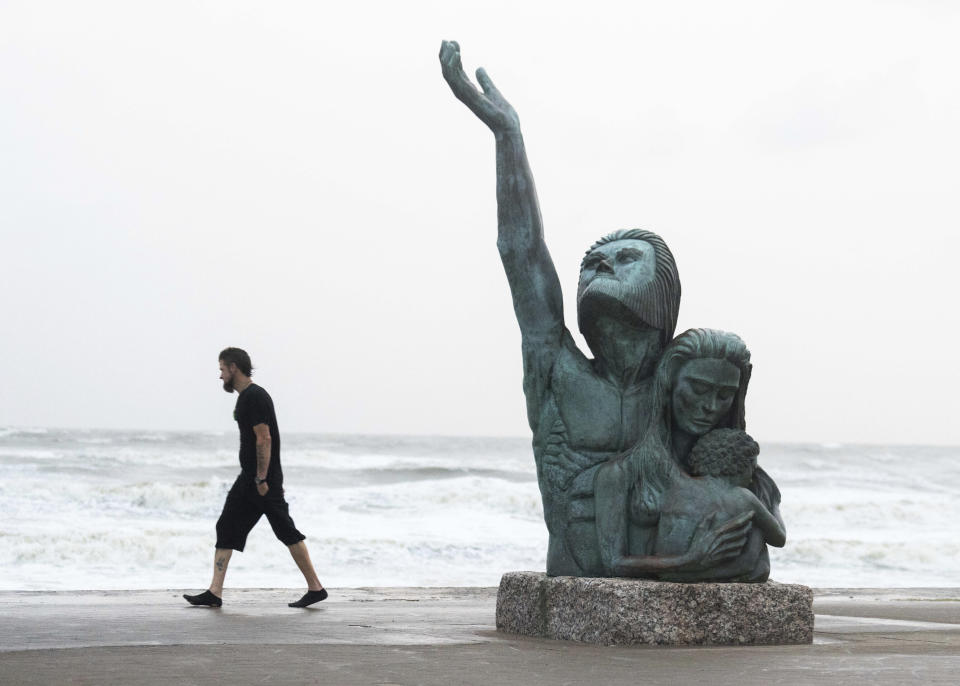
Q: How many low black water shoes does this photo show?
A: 2